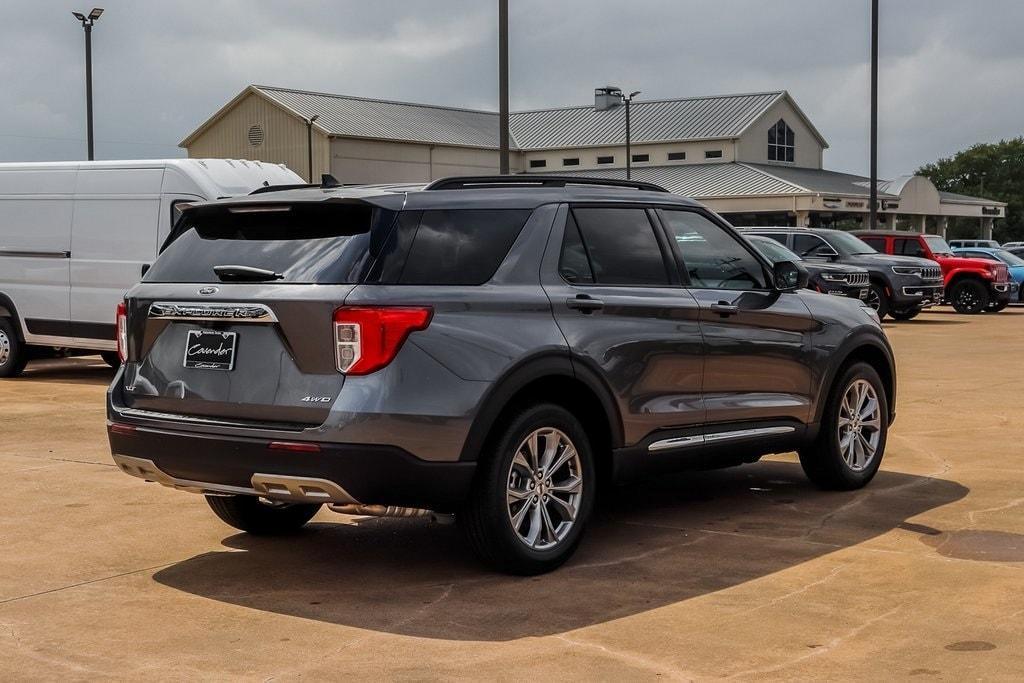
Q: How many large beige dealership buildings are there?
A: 1